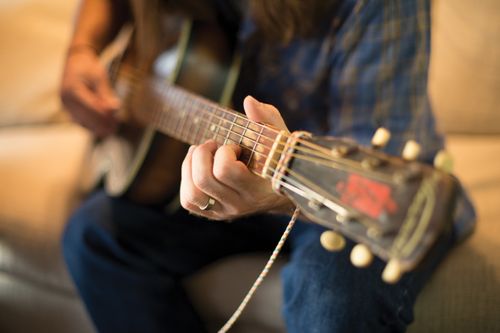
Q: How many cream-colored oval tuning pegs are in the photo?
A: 6